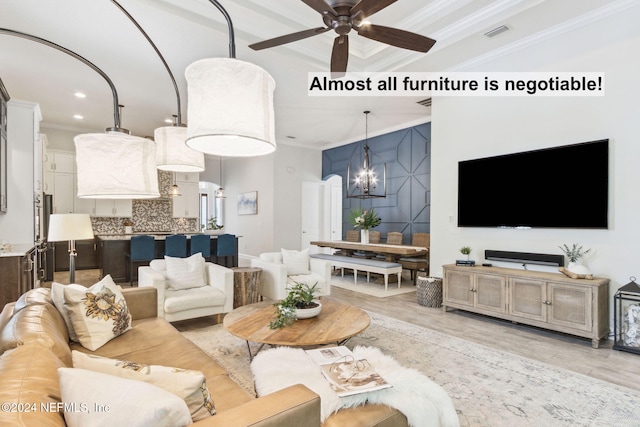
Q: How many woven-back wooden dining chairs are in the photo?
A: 4